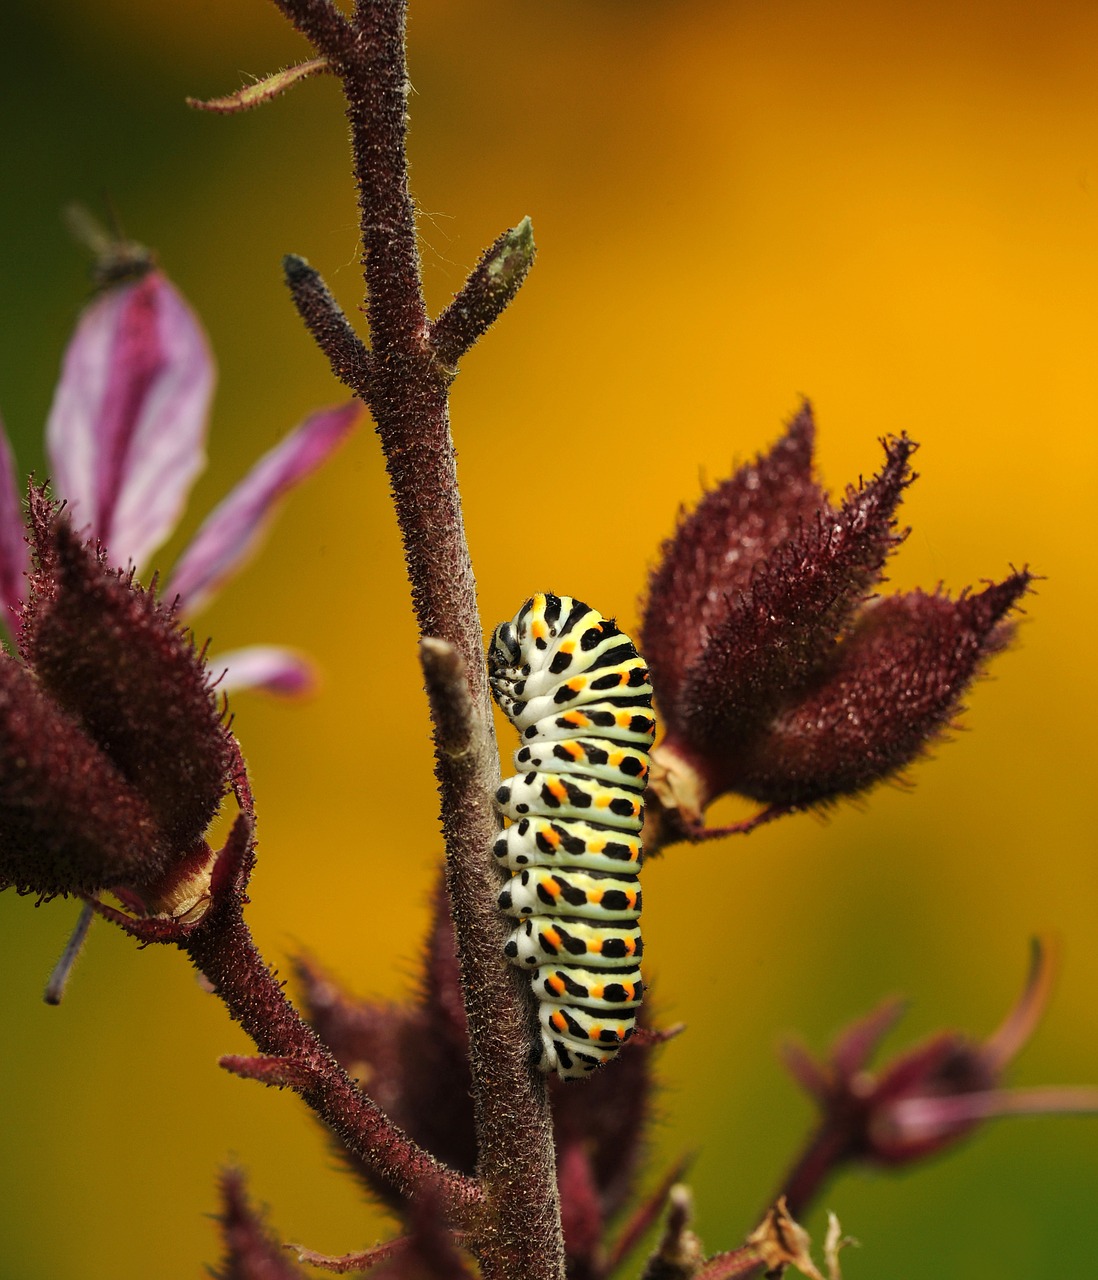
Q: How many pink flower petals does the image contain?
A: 4